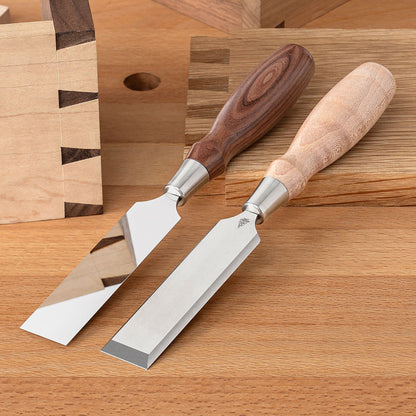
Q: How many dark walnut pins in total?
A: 4